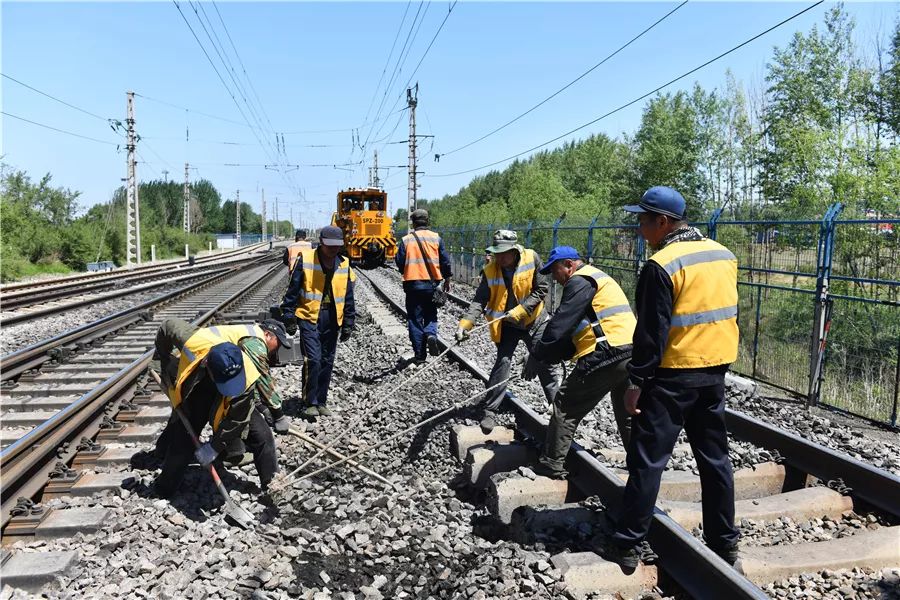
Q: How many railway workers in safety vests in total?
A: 8